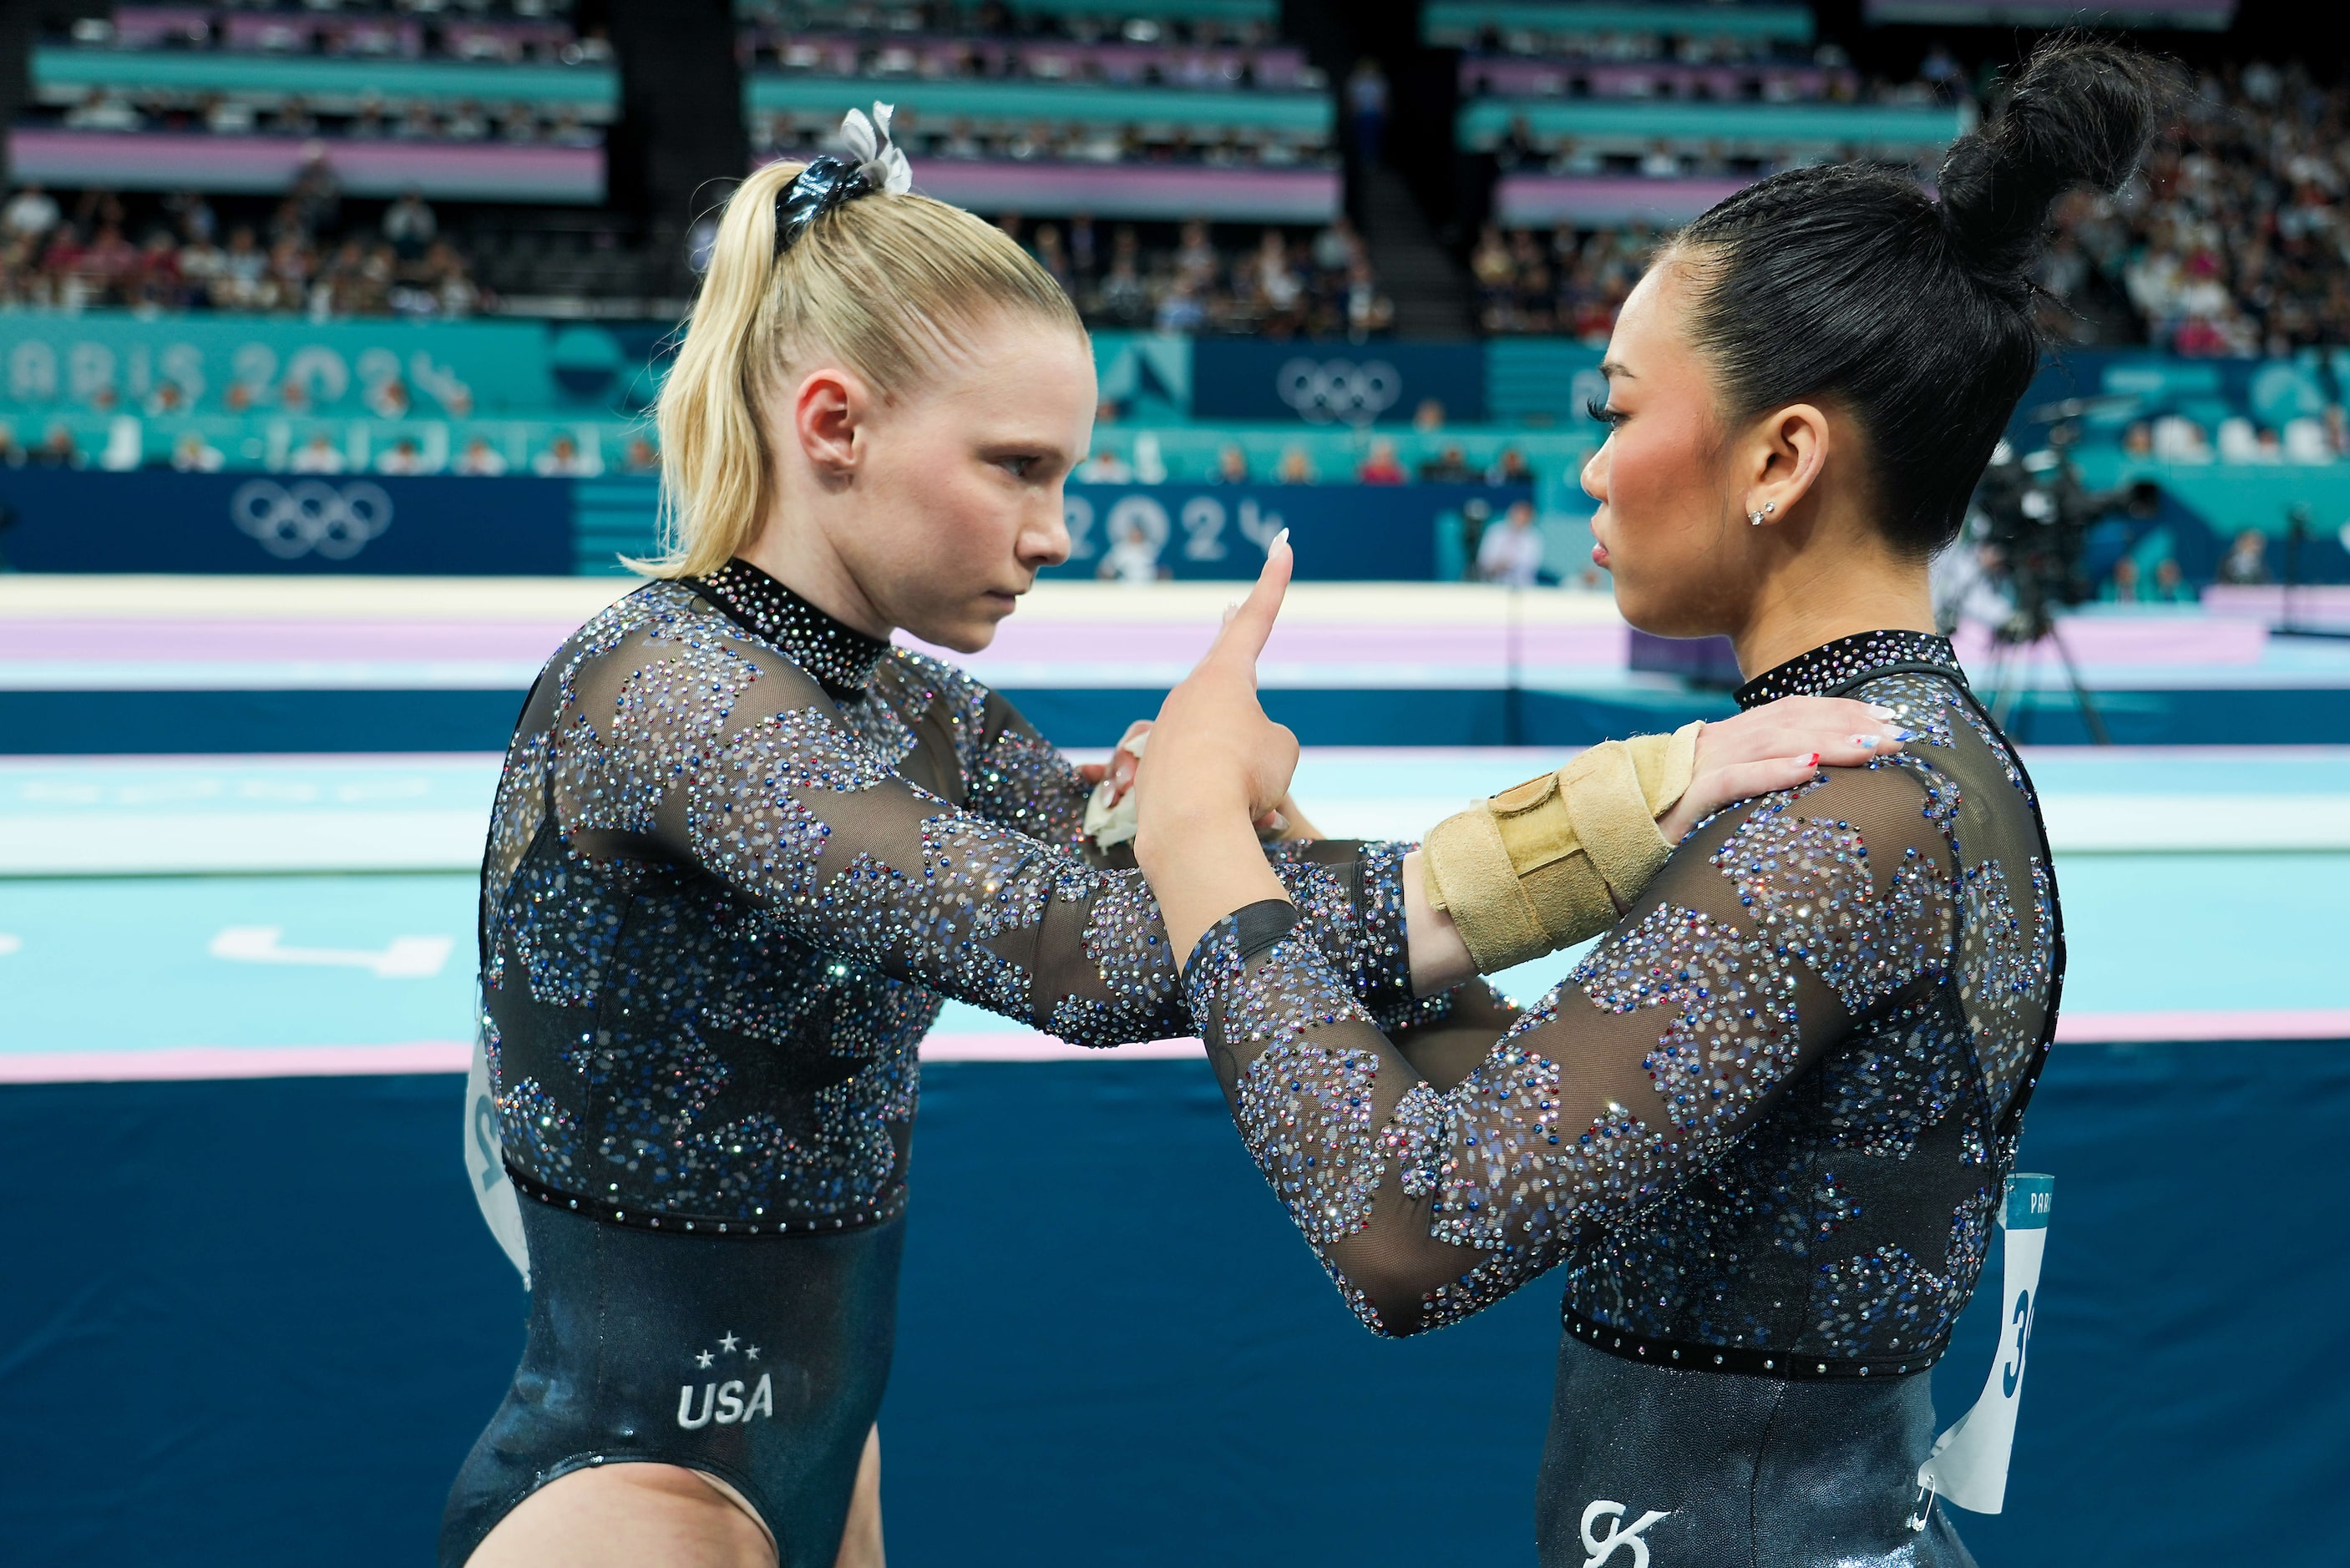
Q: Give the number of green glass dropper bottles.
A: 0